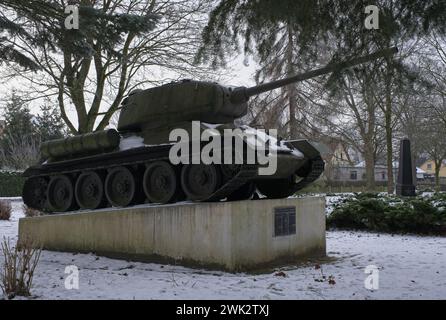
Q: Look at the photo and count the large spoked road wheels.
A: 5